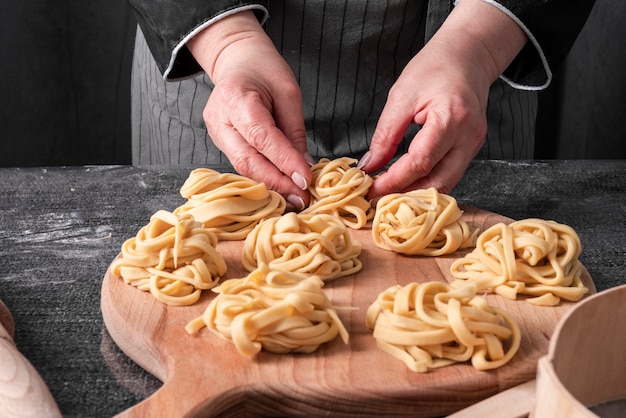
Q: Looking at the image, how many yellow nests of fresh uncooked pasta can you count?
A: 8